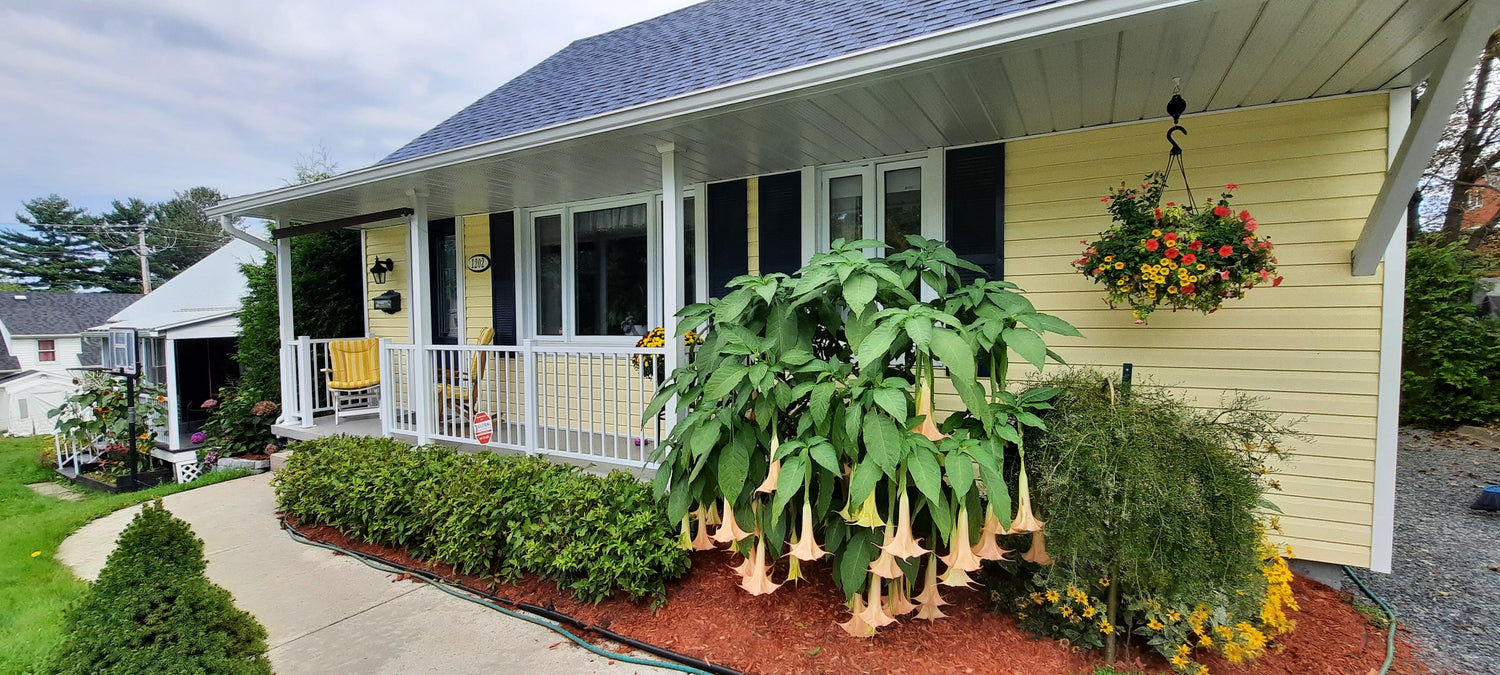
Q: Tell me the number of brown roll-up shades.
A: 1